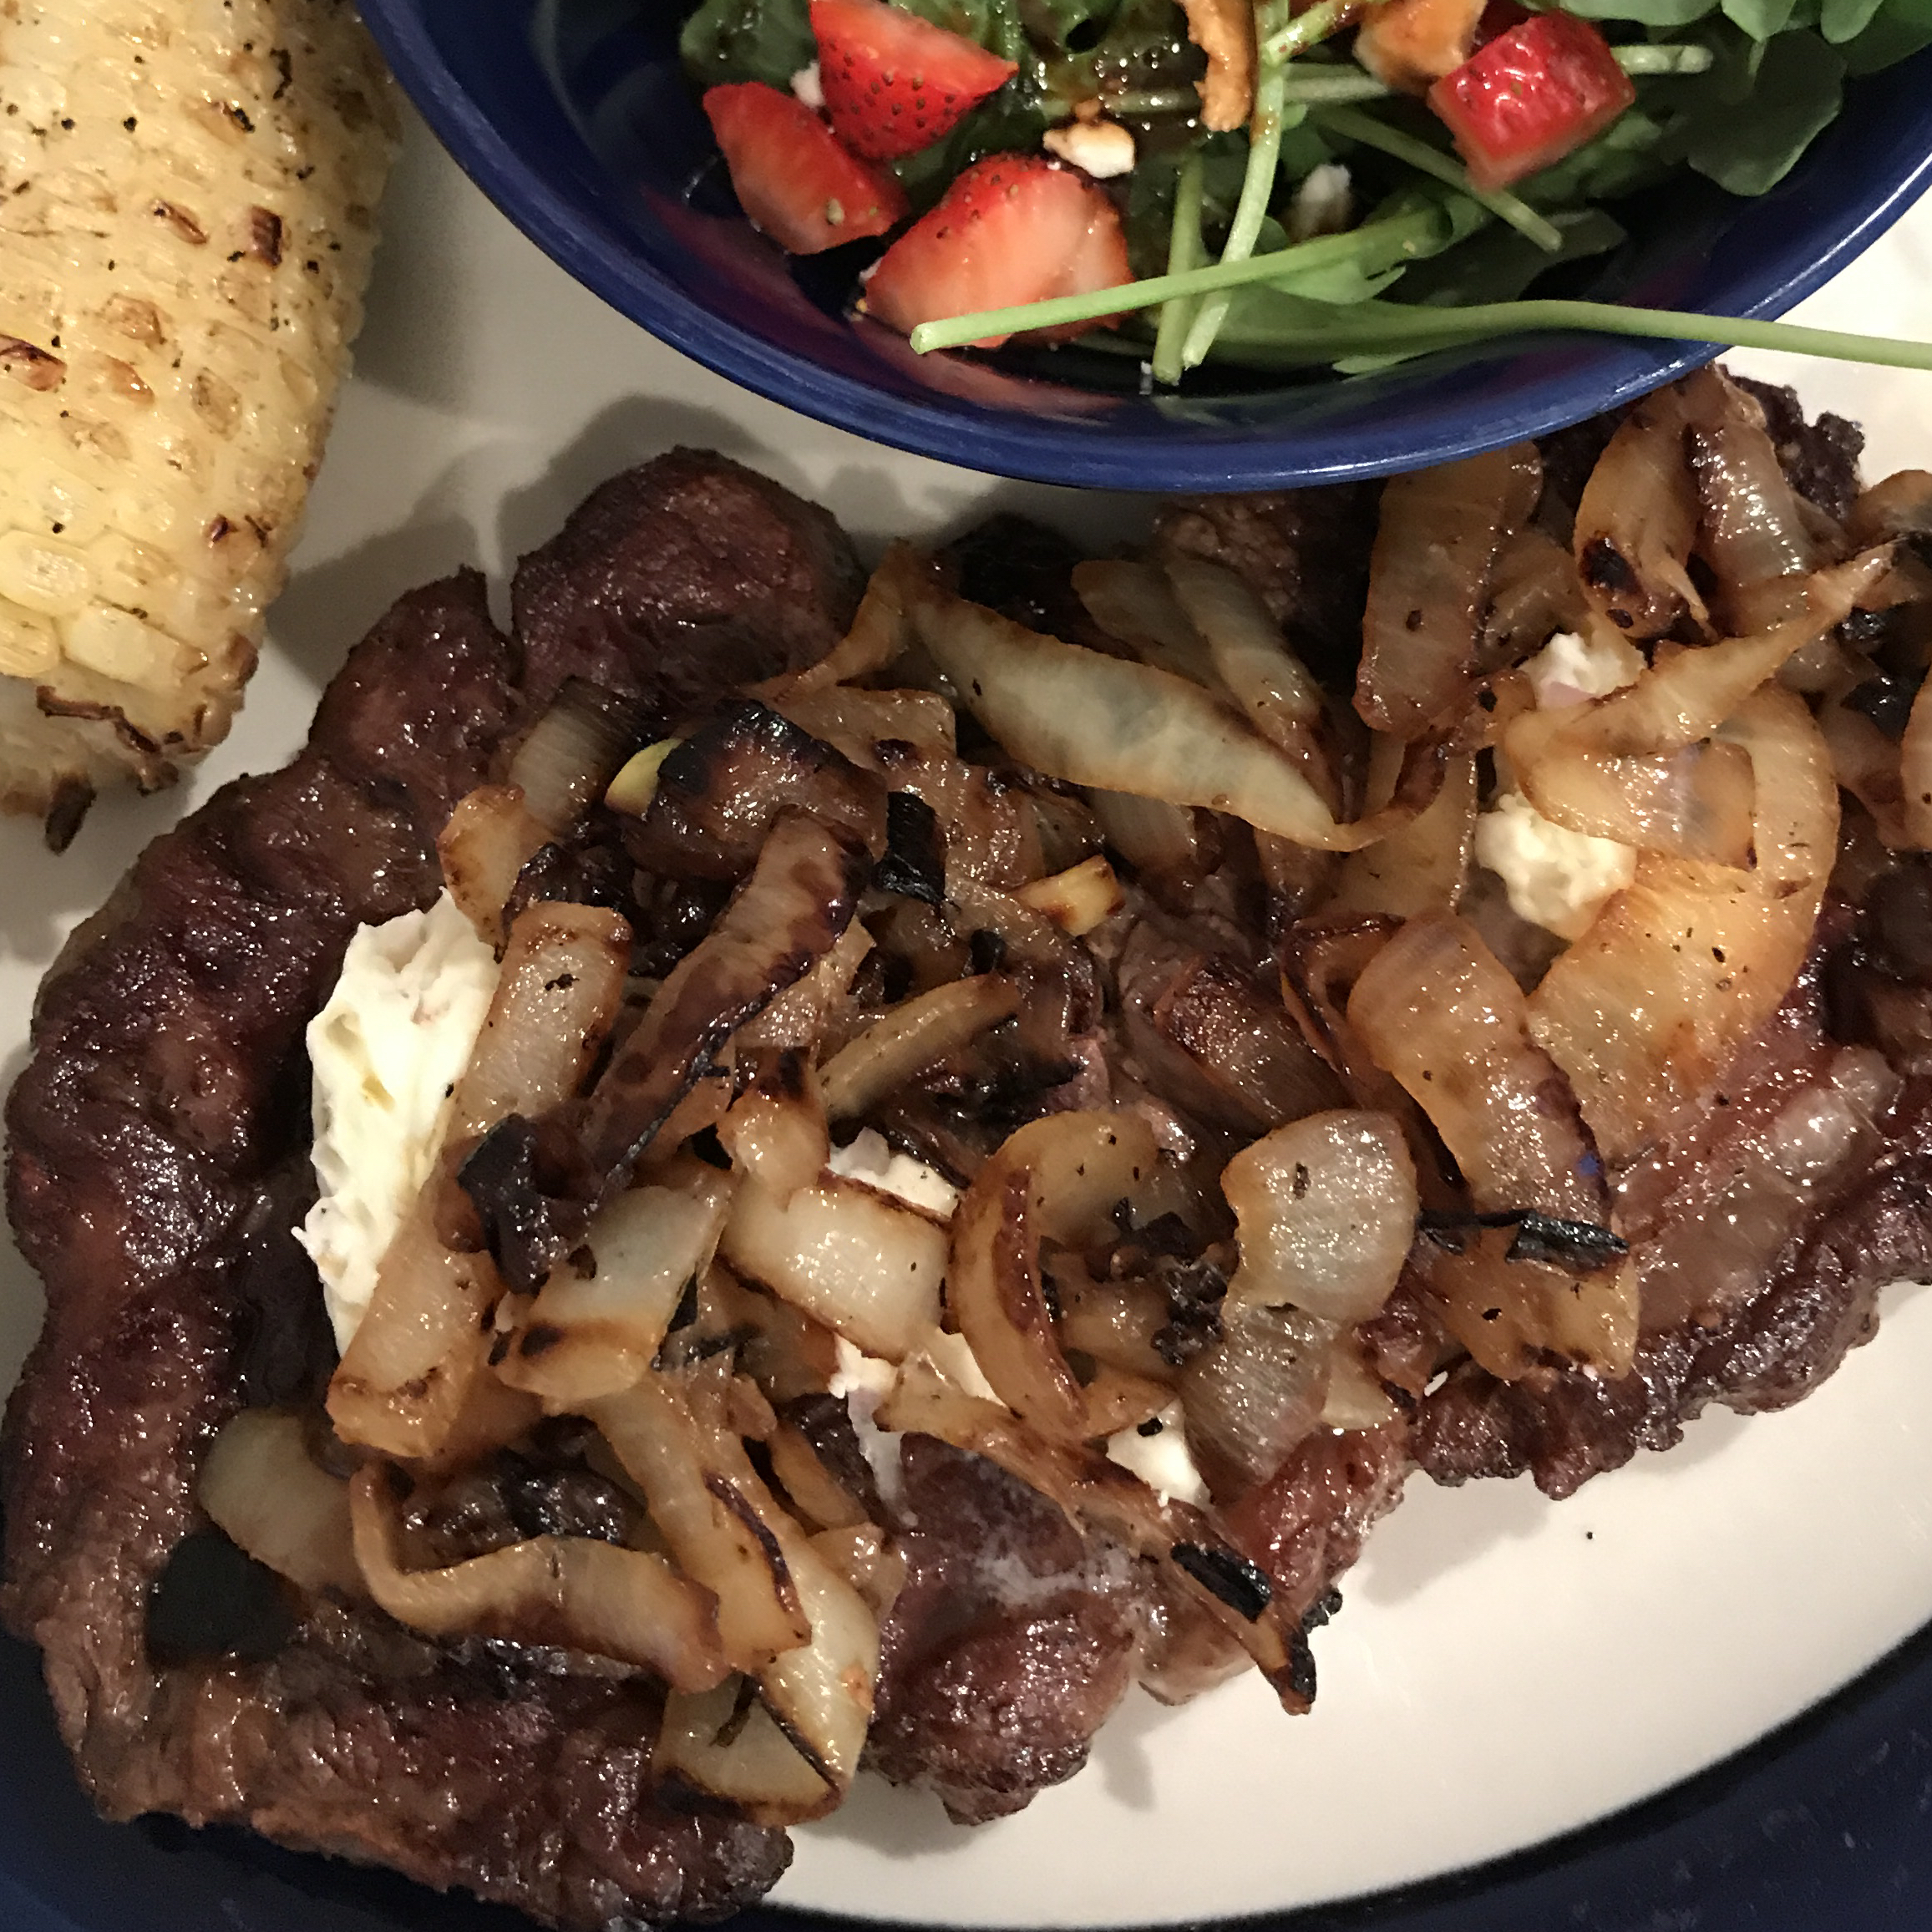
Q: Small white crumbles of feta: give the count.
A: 3